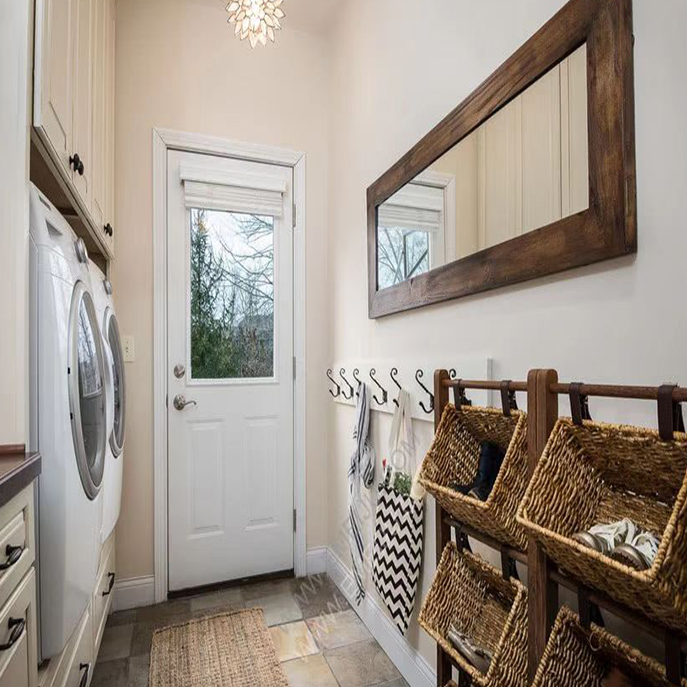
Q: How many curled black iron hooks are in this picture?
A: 7